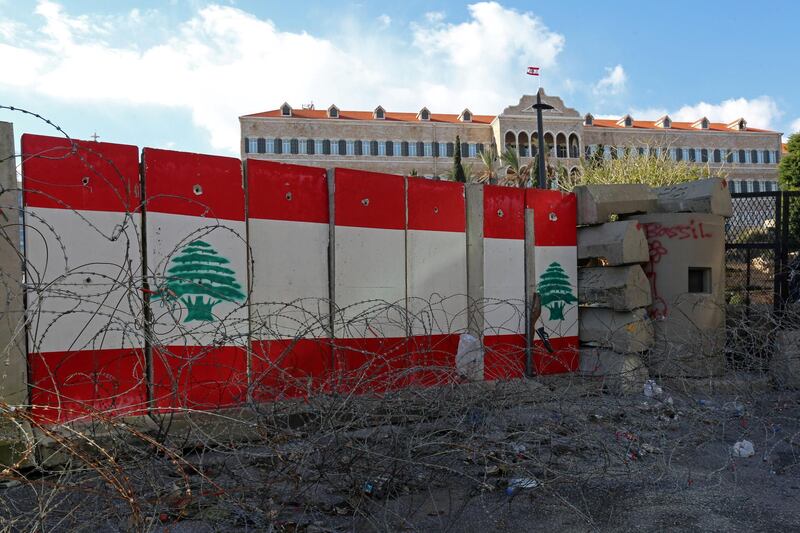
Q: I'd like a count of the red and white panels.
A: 7